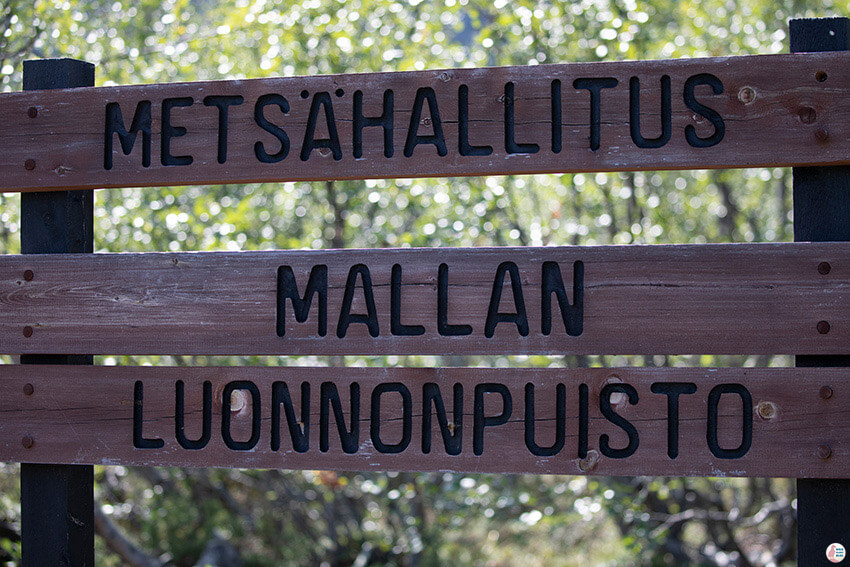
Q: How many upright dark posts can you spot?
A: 2